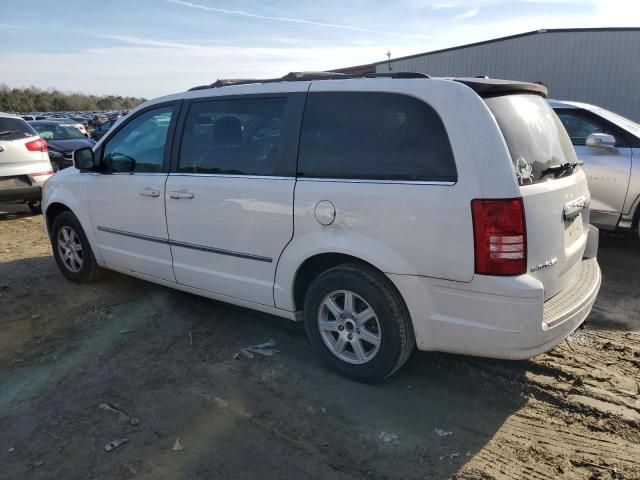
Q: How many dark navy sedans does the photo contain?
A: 1